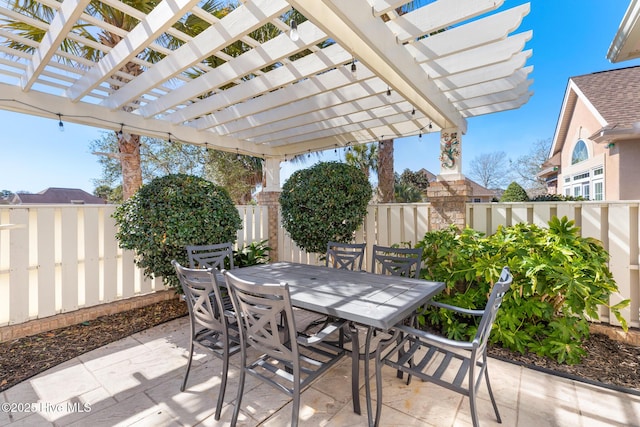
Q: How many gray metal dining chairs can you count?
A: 6